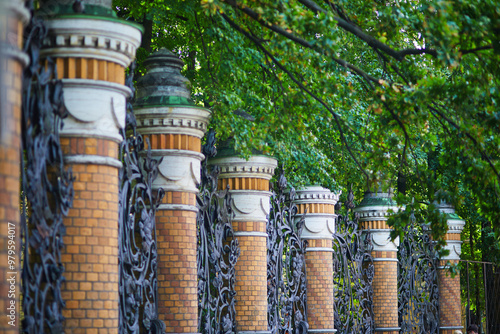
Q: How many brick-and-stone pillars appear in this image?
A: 7